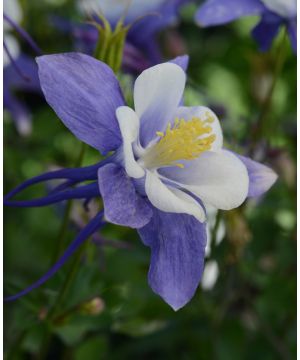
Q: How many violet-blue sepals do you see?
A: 5